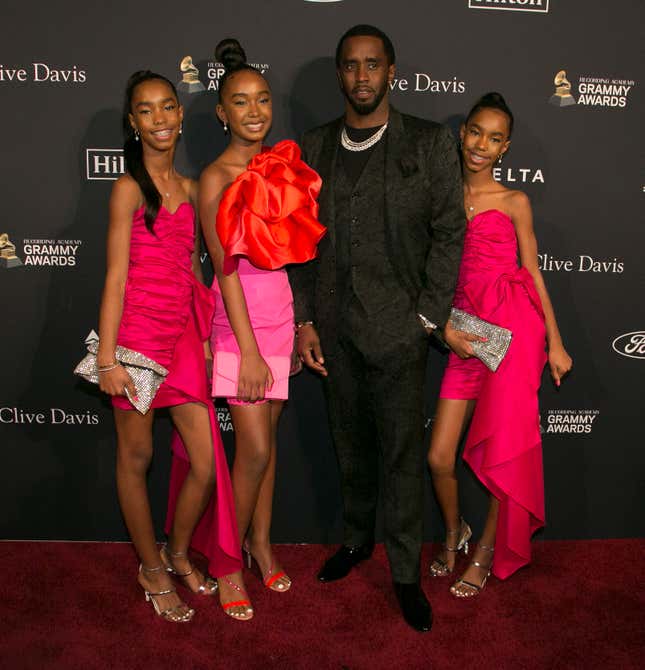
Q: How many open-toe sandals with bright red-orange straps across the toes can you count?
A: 2